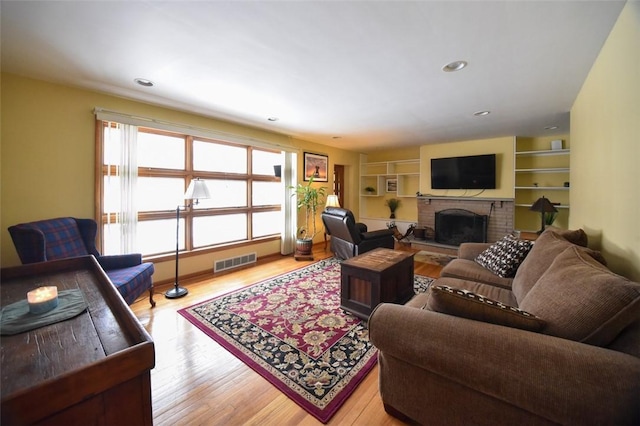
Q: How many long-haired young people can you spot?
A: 0